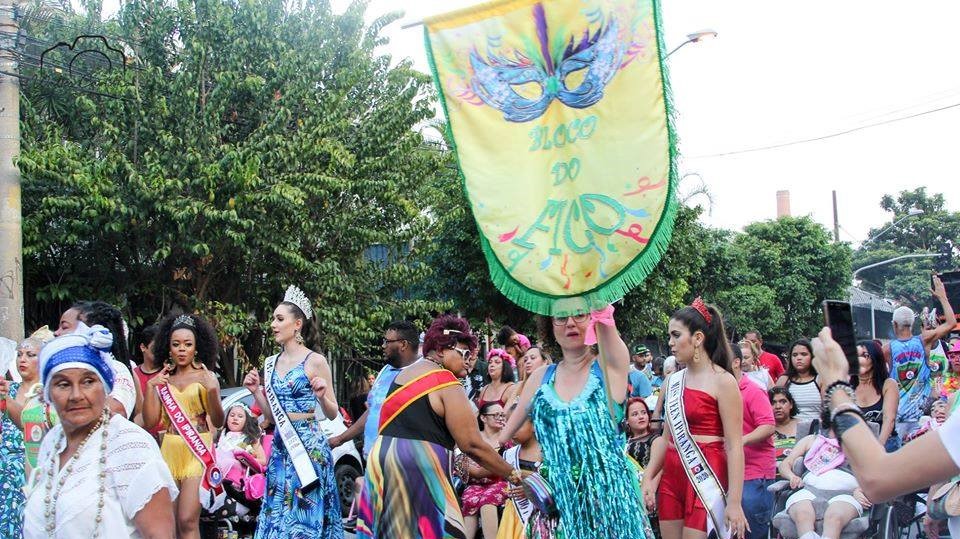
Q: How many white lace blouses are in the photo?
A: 1